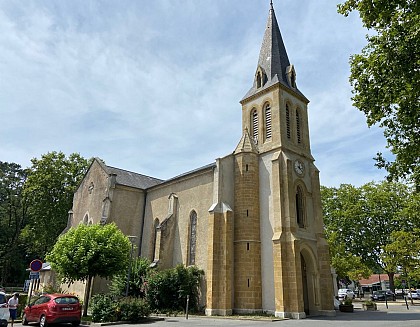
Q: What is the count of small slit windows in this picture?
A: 4